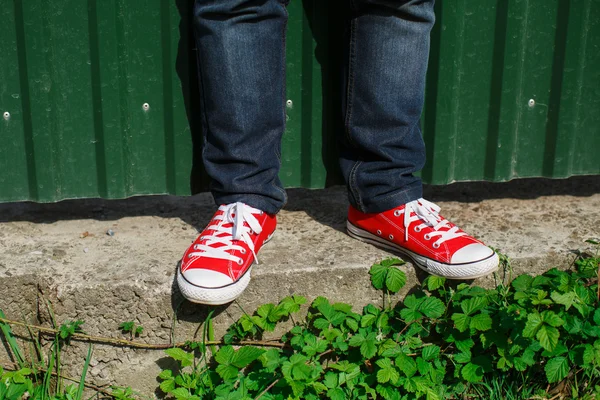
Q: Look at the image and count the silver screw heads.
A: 4